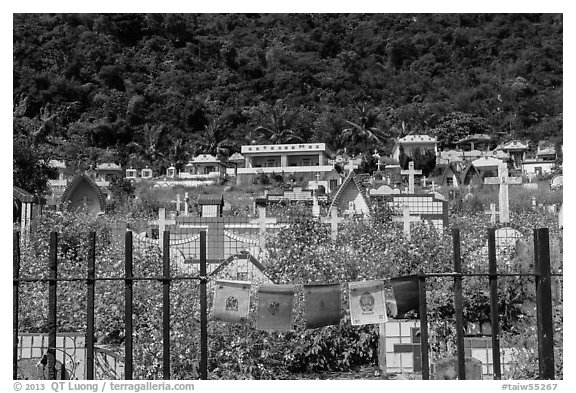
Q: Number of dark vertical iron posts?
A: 10